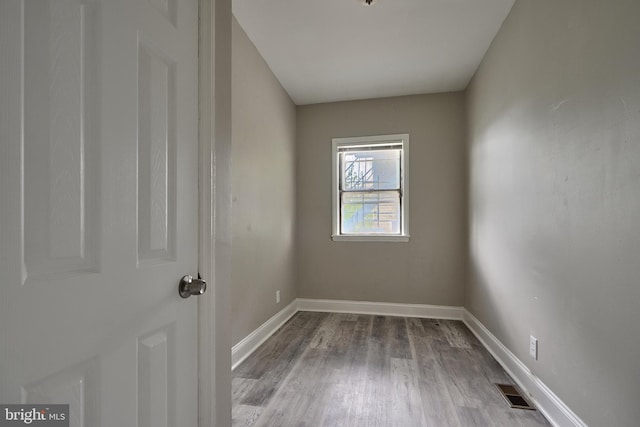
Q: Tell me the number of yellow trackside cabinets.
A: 0